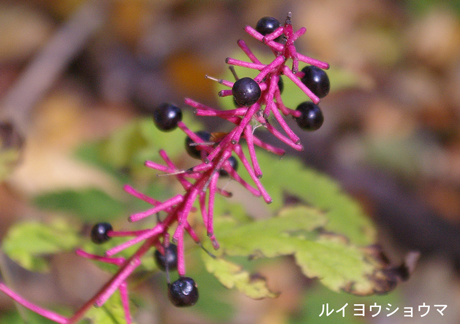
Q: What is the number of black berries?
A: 11